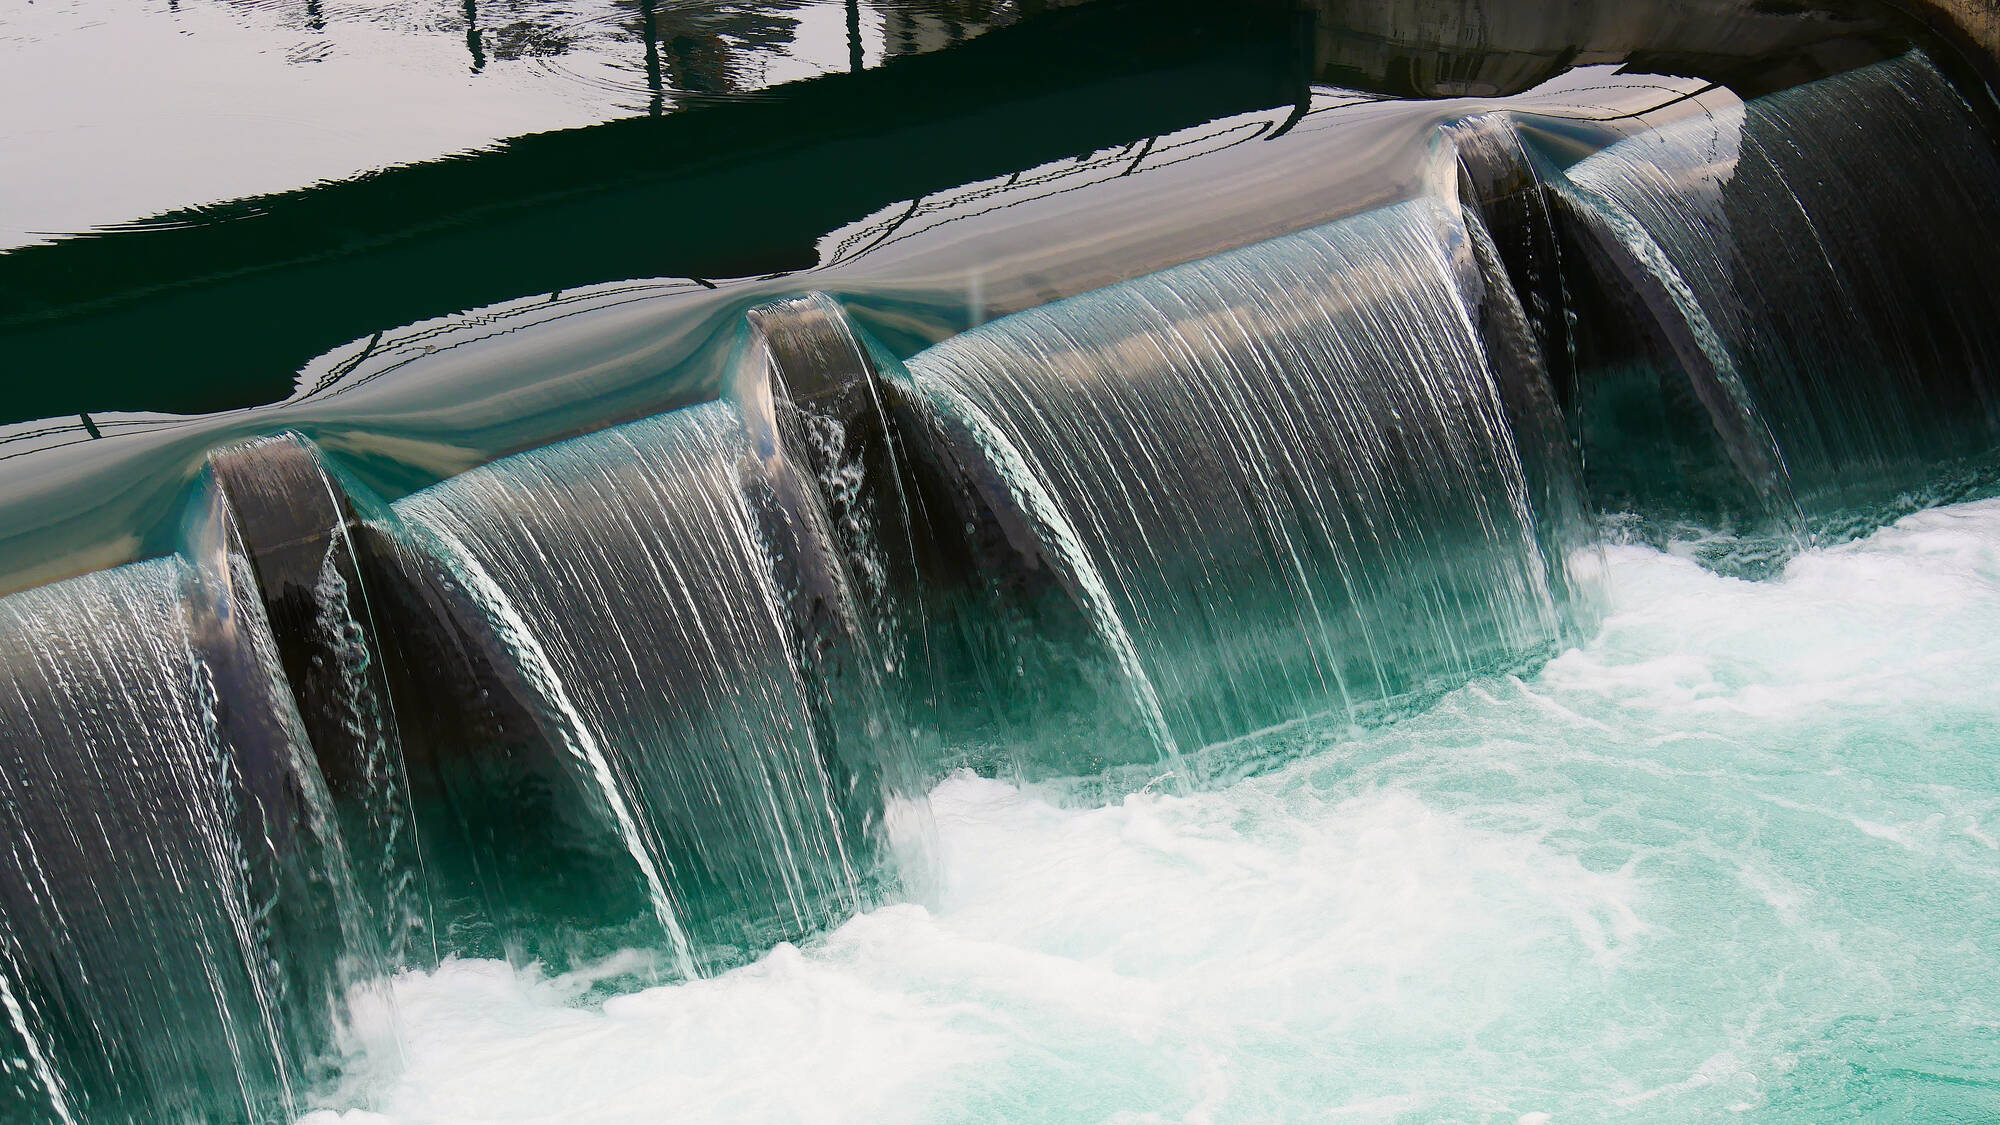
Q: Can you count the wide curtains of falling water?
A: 4